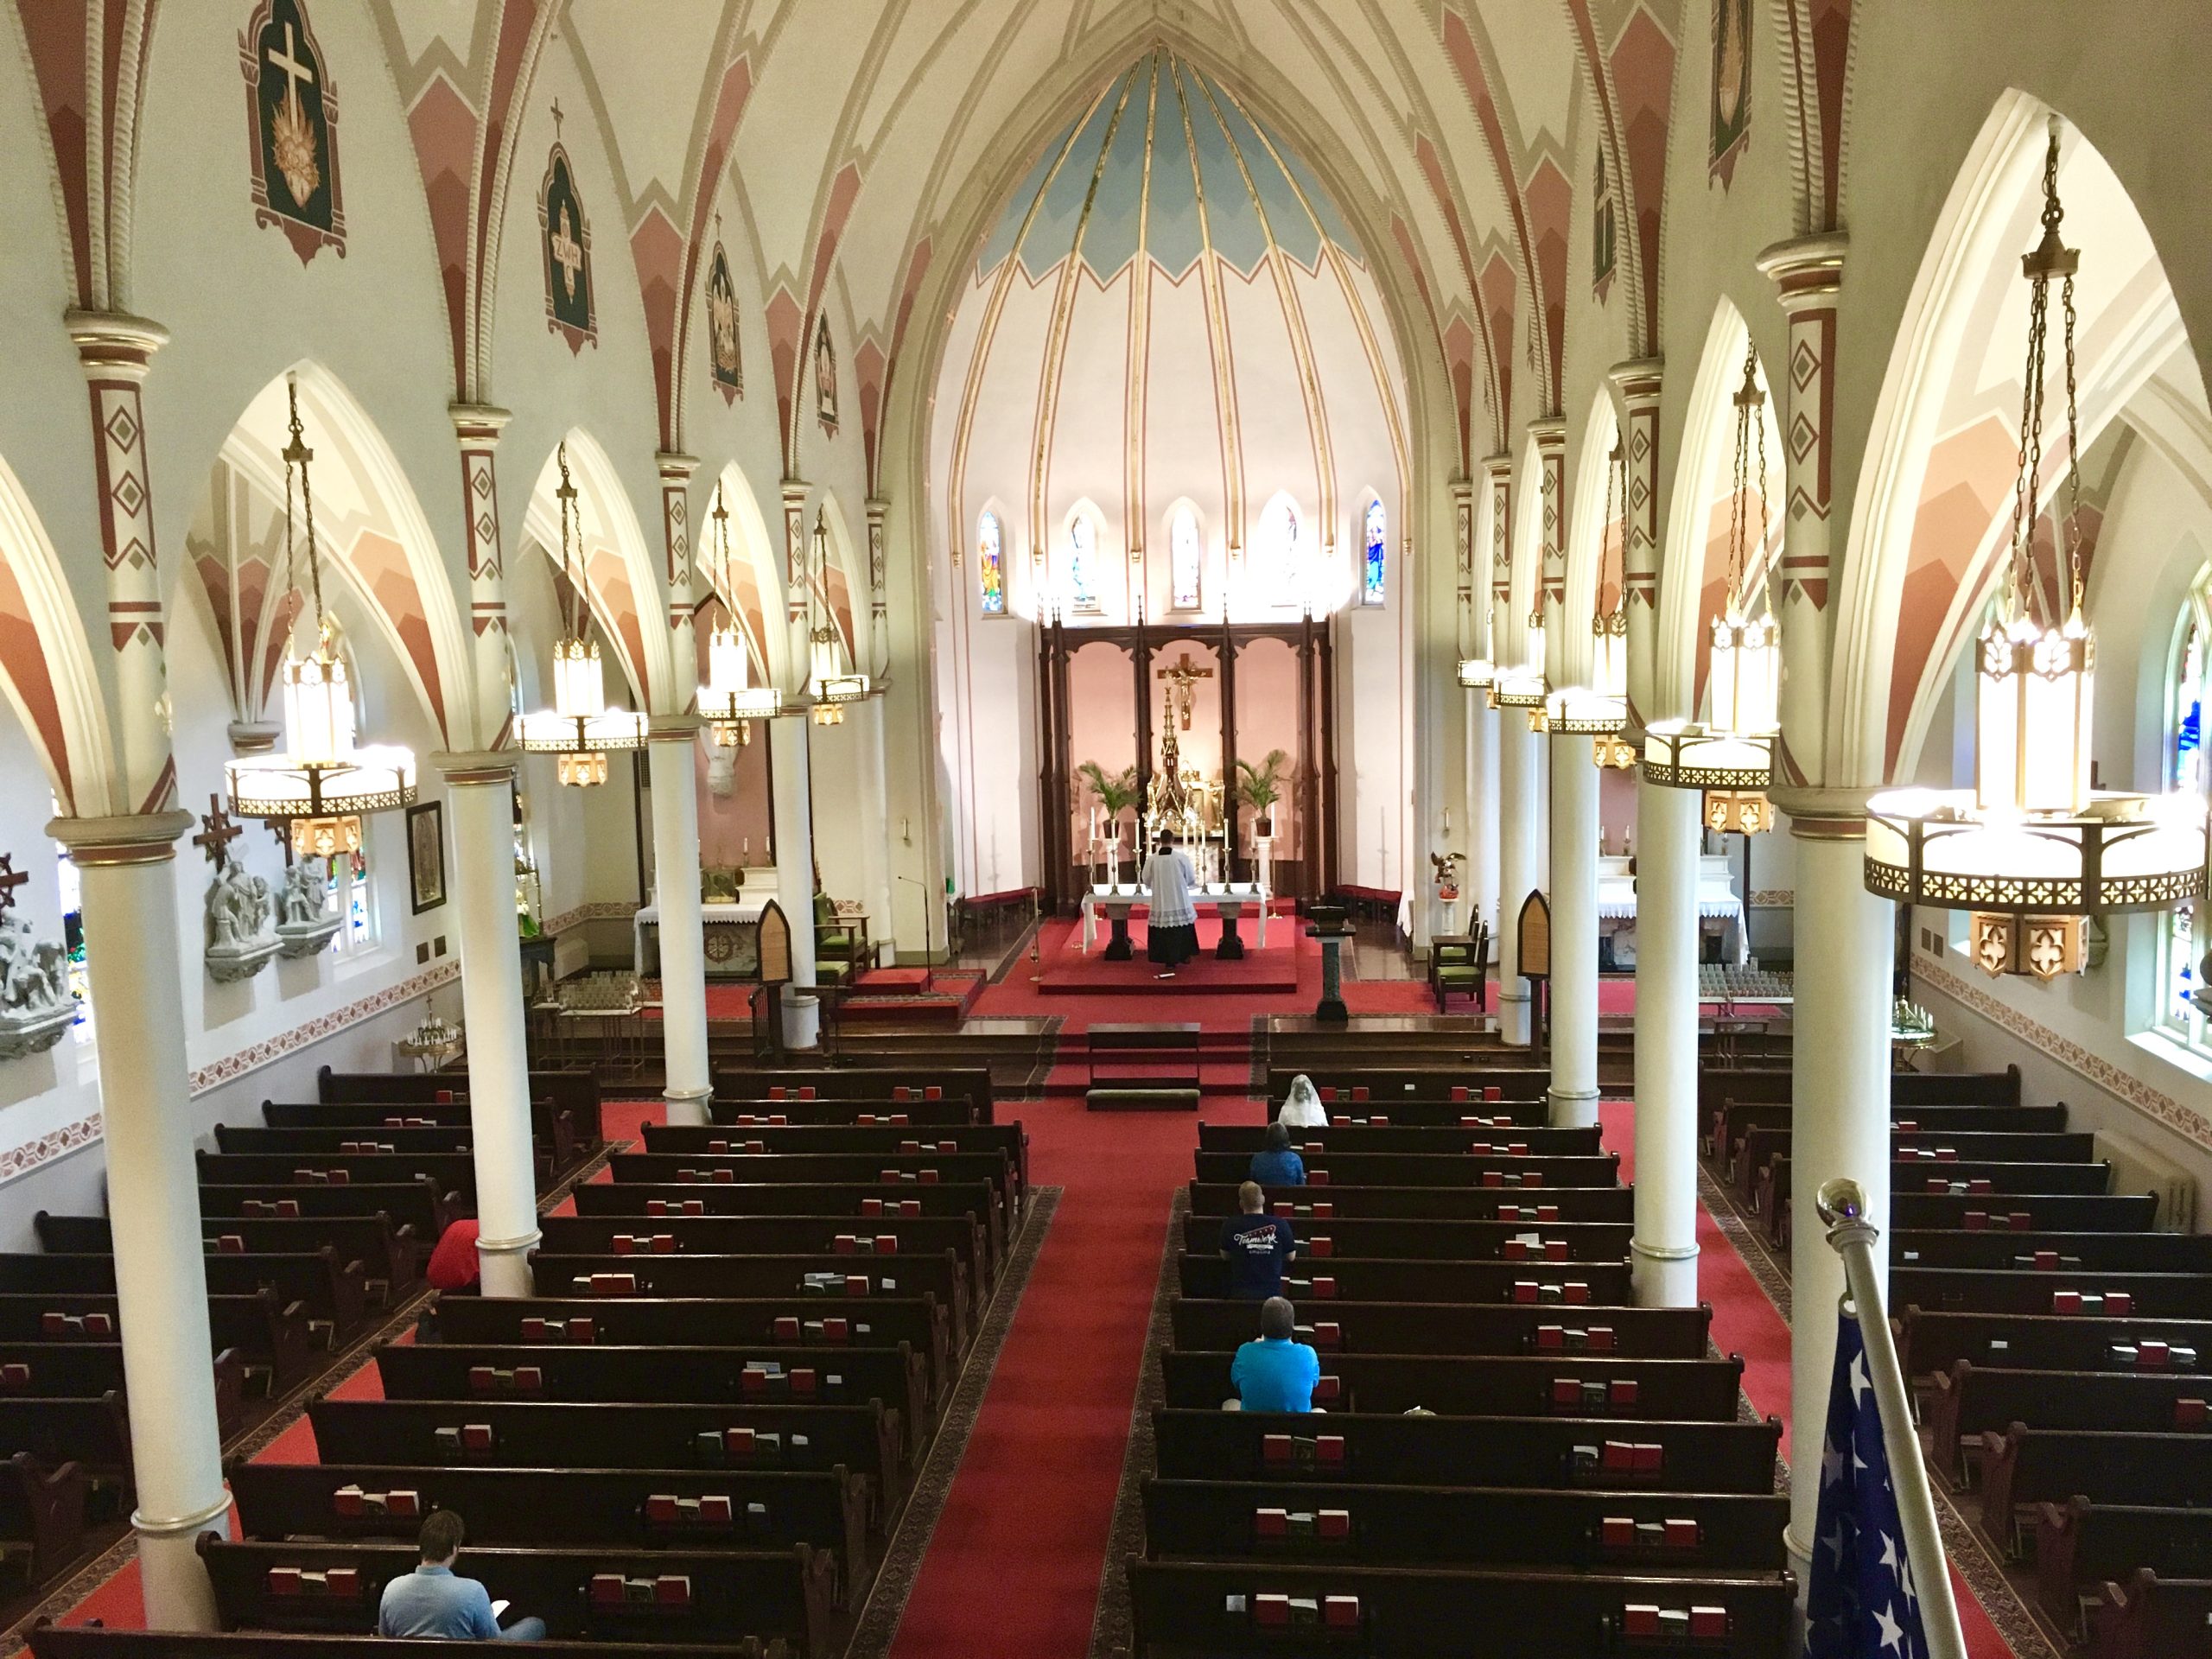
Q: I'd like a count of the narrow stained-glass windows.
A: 5